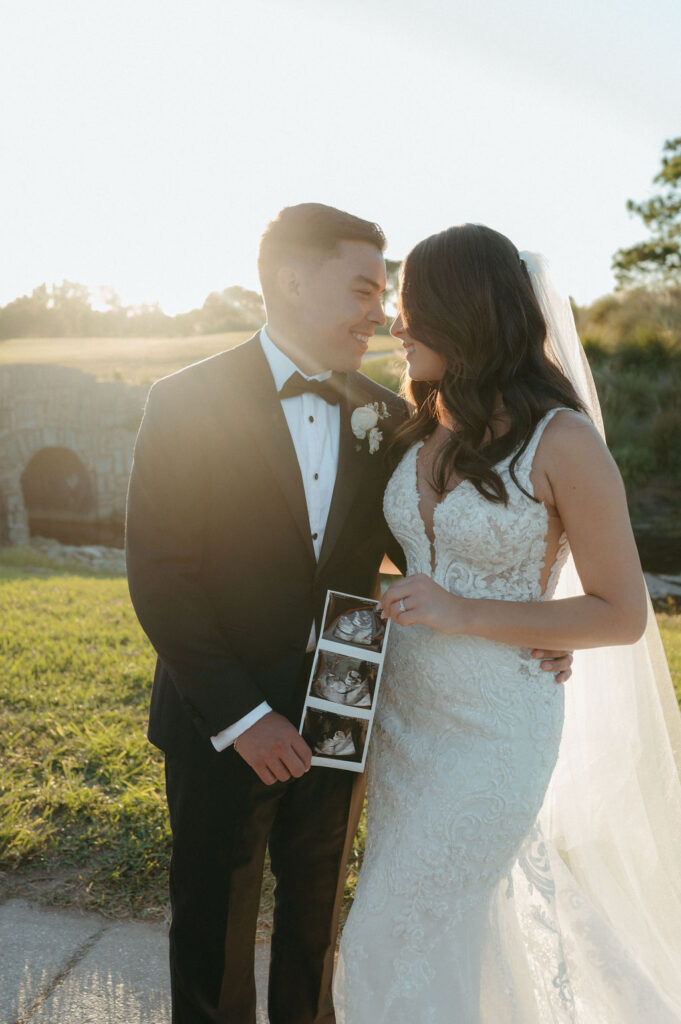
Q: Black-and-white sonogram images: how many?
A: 3